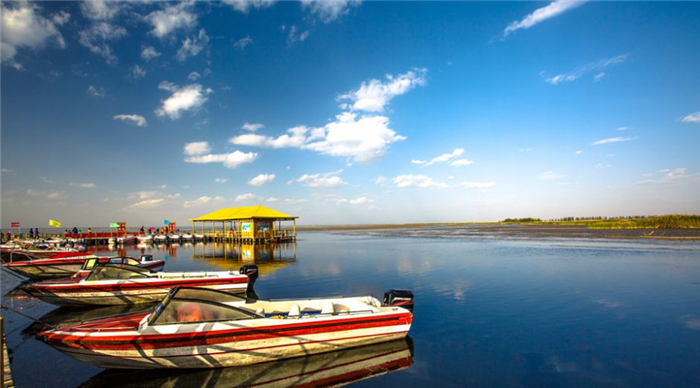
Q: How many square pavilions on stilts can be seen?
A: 1